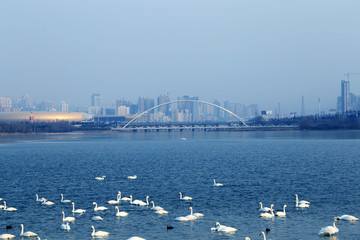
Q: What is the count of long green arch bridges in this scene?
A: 0